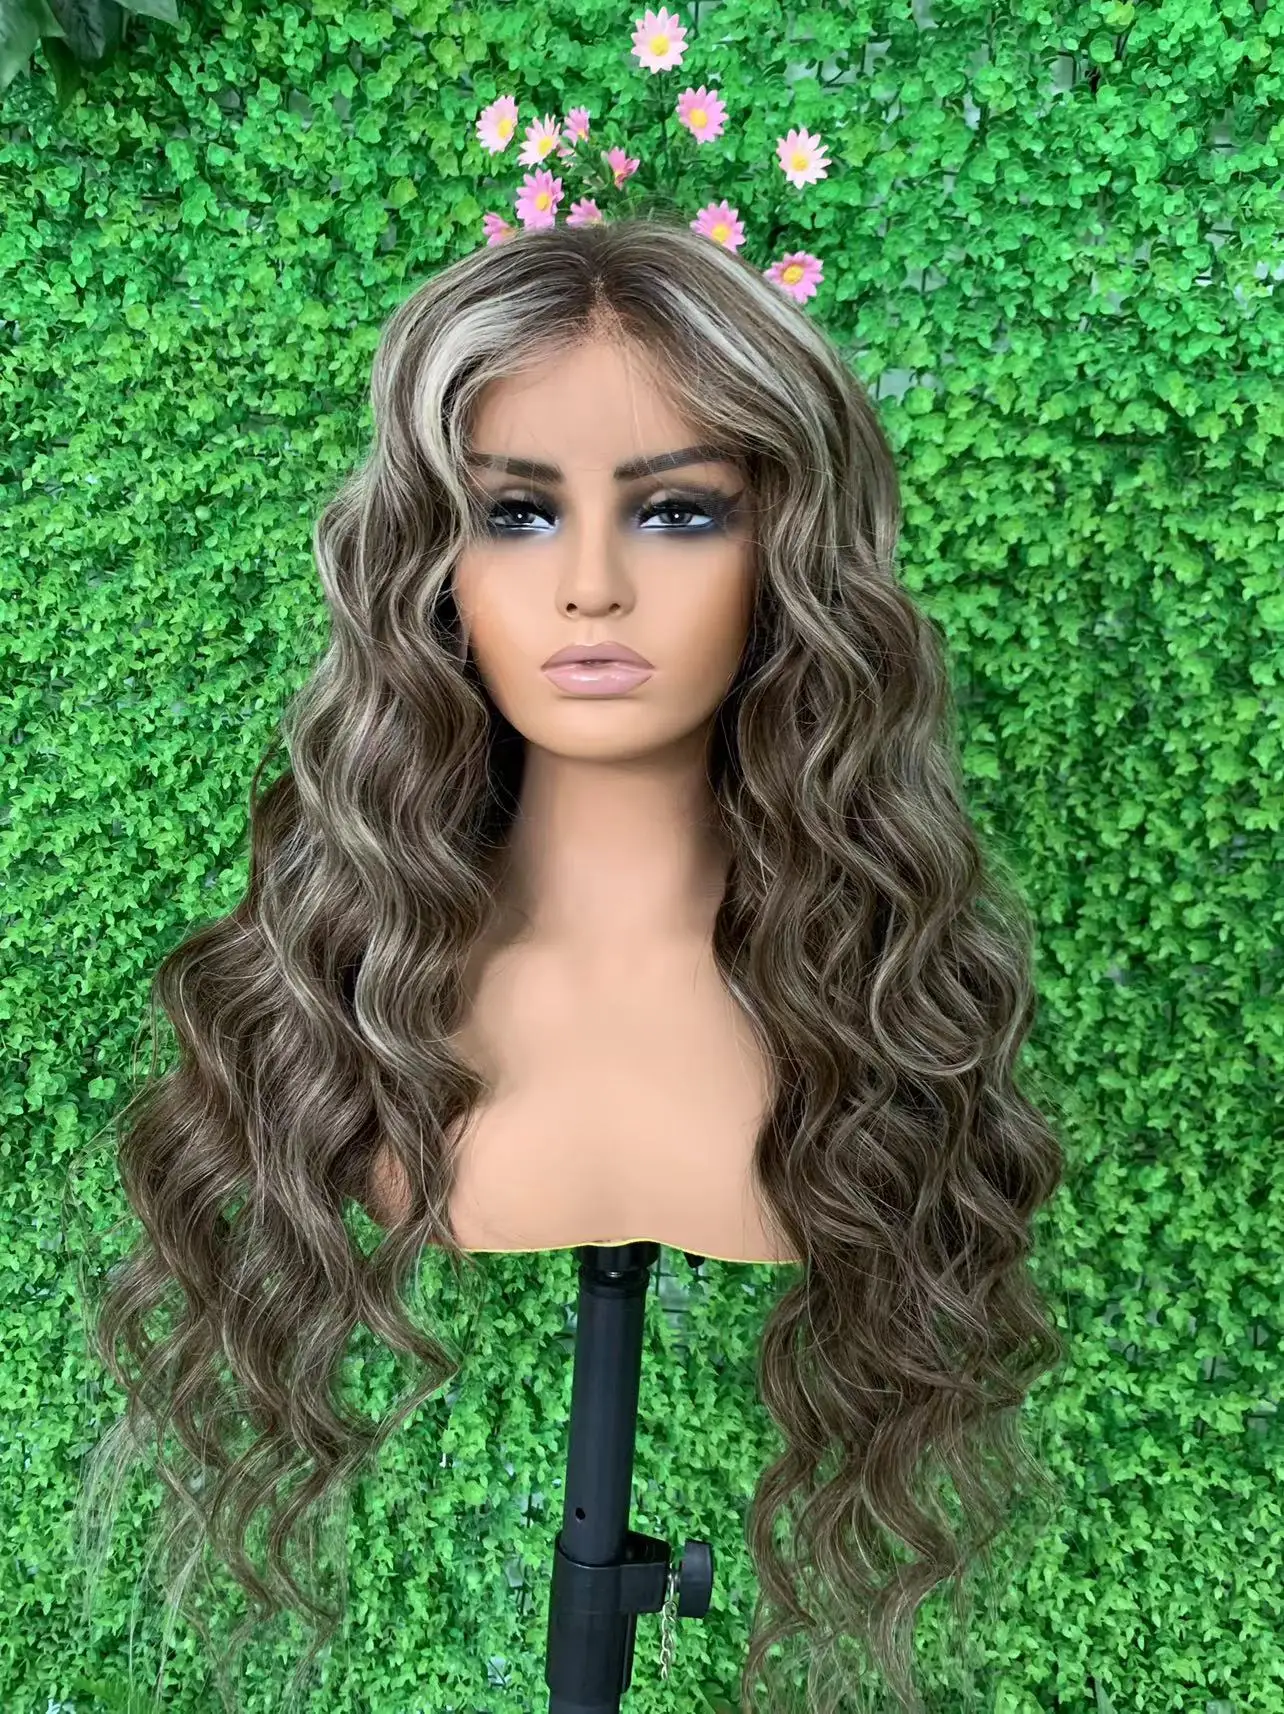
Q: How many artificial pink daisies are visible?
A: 12